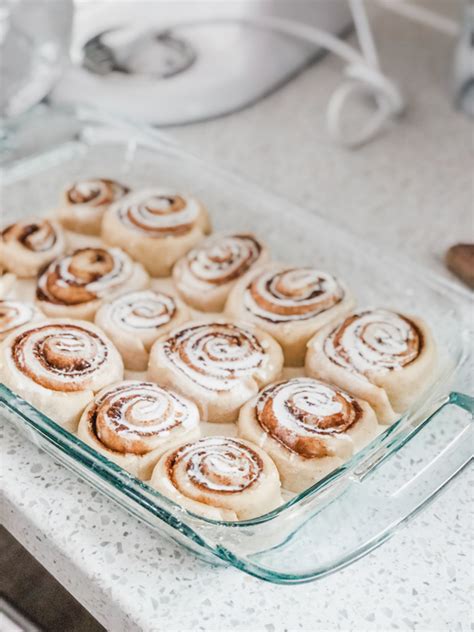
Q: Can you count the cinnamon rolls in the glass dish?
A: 14